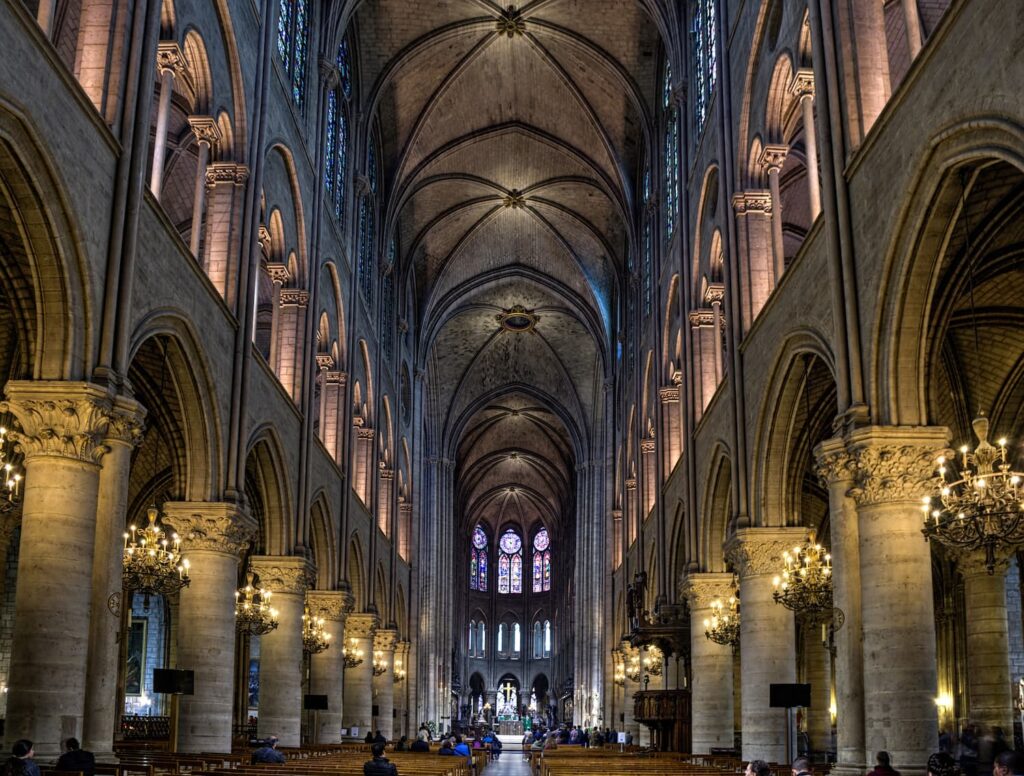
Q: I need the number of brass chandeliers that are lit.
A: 13